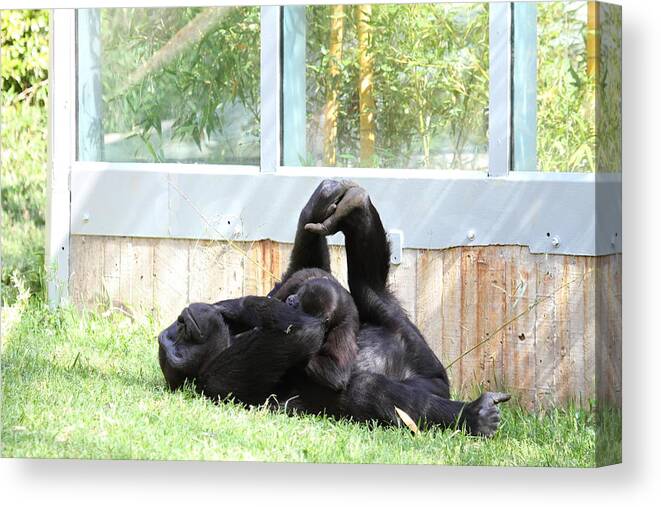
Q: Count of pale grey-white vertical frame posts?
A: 3